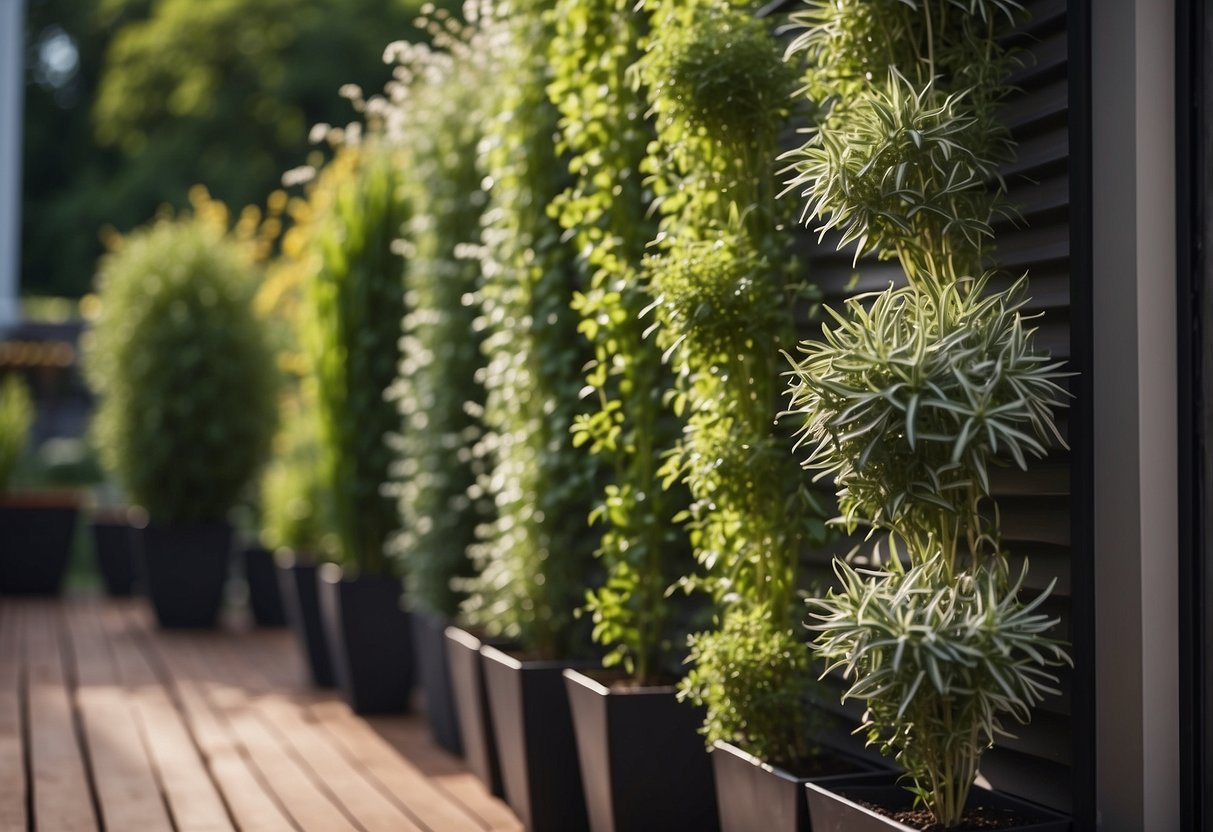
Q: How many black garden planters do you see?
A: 12